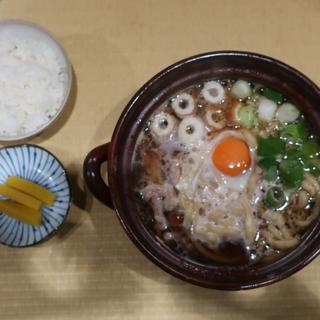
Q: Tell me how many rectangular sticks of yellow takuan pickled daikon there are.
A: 3